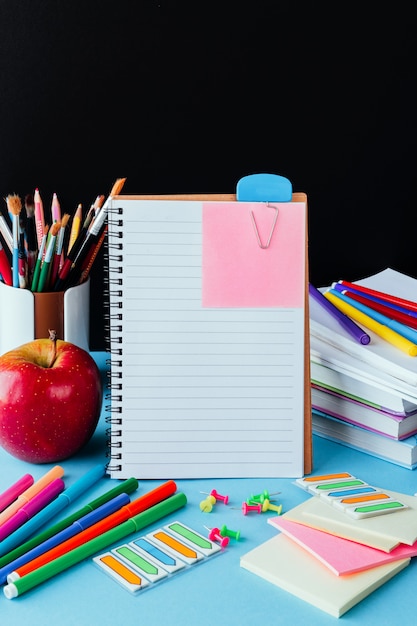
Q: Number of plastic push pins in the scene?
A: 8